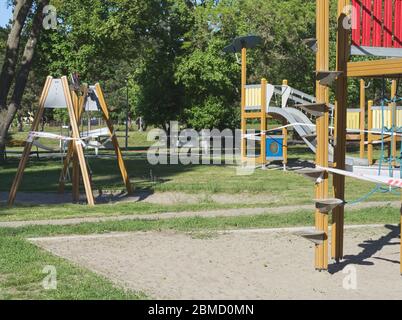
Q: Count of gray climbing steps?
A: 7